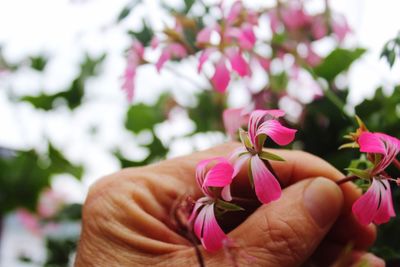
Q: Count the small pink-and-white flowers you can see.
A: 3